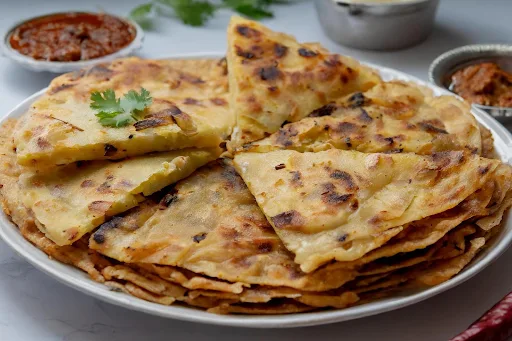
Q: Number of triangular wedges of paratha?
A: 6